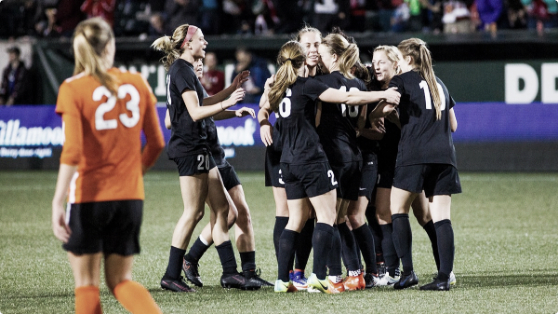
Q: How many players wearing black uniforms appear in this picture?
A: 8